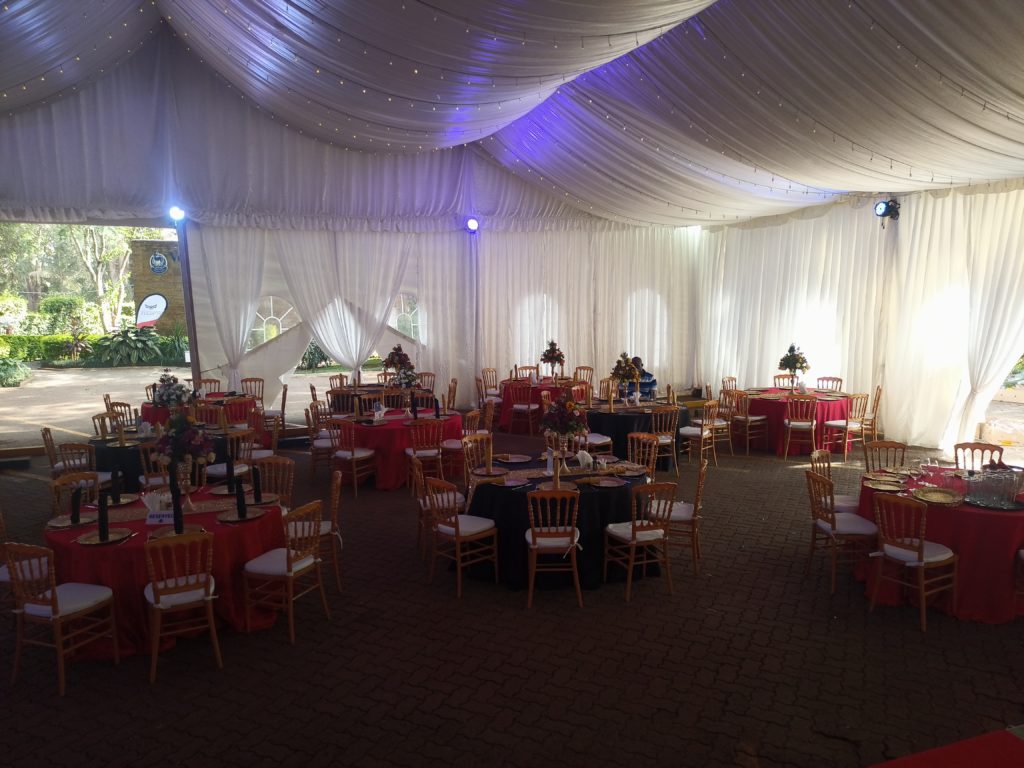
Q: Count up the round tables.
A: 10